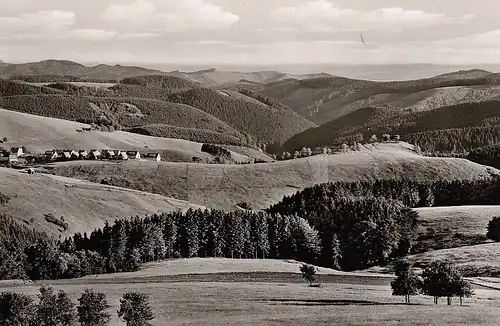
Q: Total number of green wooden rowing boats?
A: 0